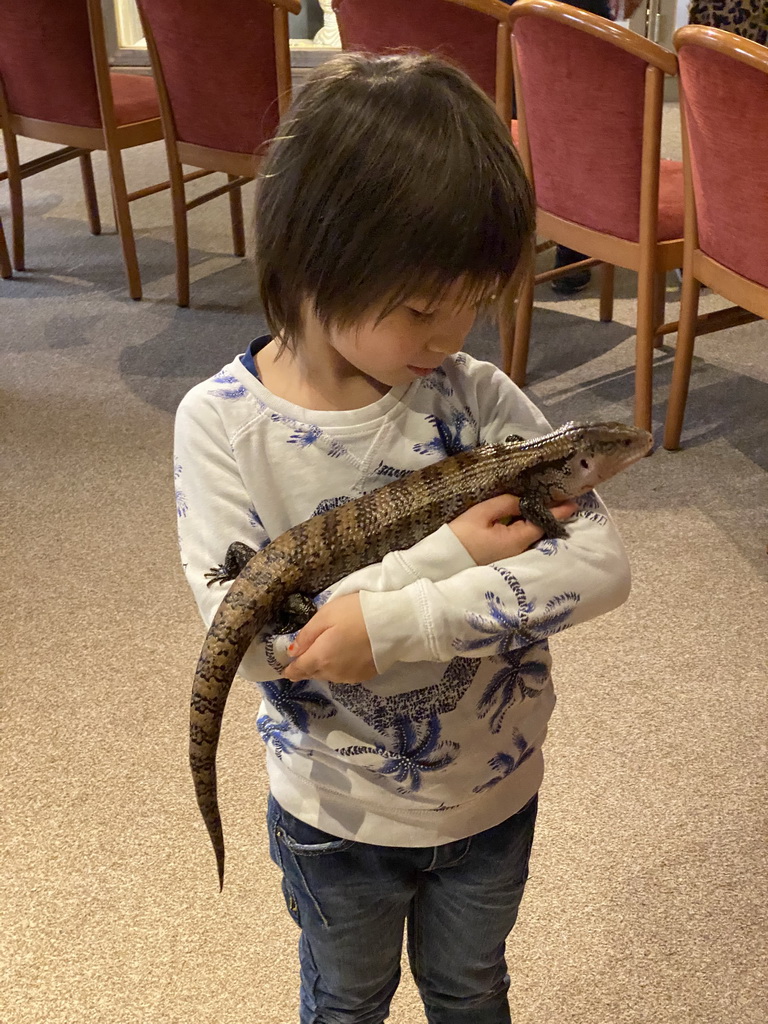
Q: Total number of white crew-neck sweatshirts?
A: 1